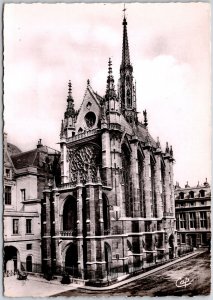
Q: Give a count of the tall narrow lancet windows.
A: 4